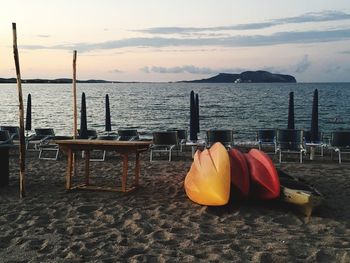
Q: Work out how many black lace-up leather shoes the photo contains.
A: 0